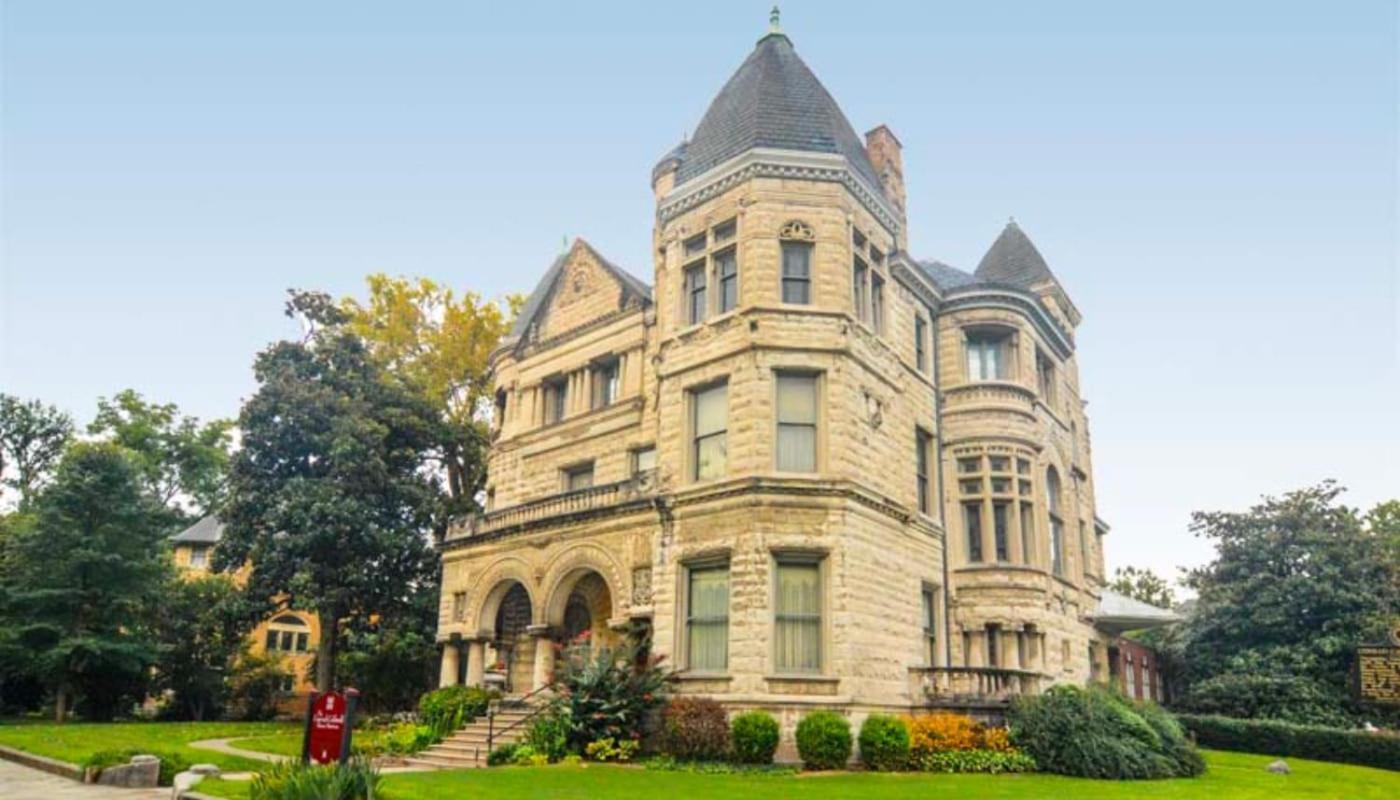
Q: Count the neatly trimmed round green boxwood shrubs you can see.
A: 3